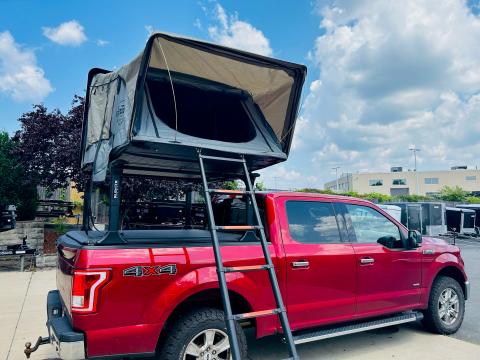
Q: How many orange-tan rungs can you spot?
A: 4